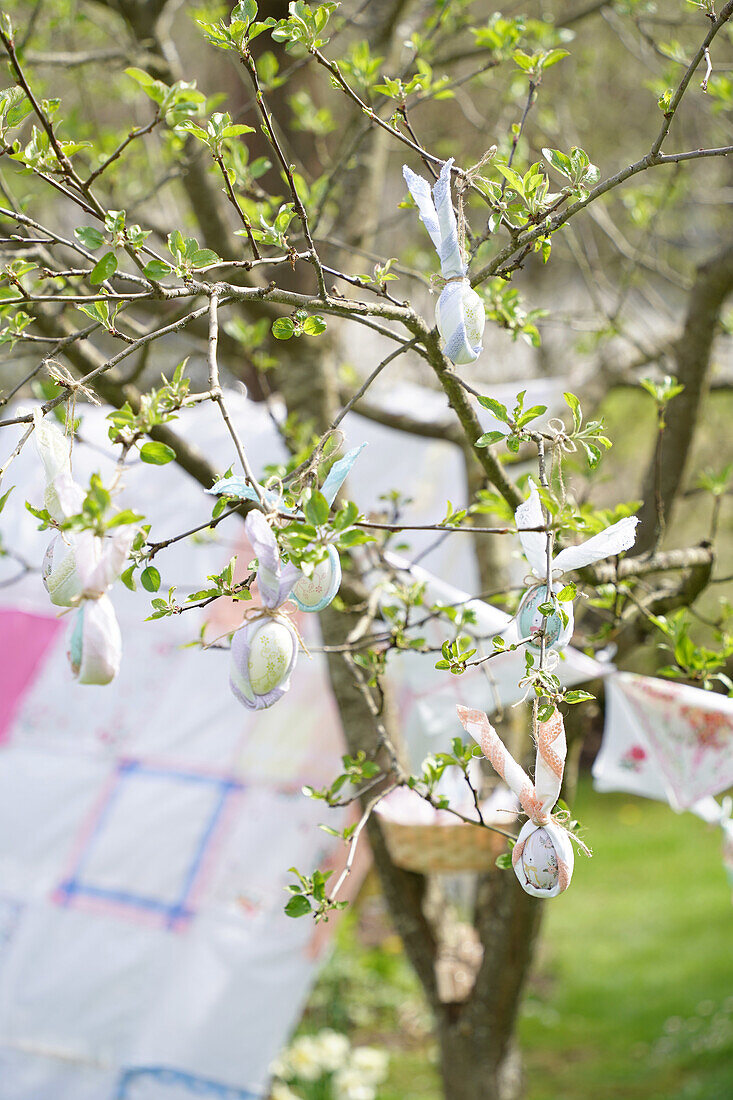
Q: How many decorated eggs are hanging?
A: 7